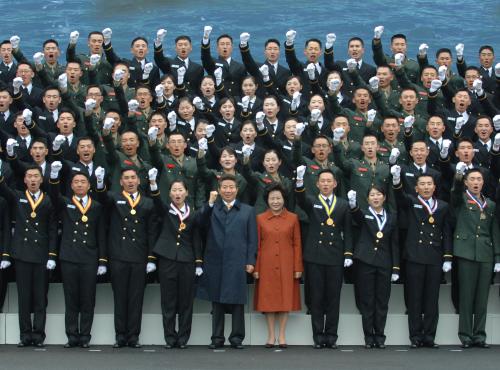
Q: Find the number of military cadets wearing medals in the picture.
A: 8